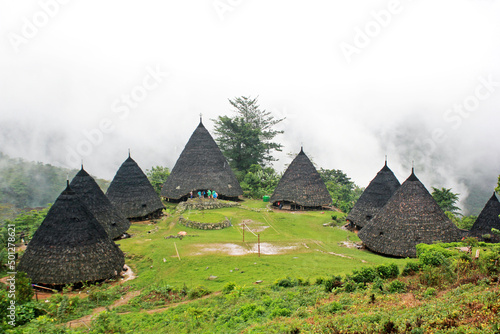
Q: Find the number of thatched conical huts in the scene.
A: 8